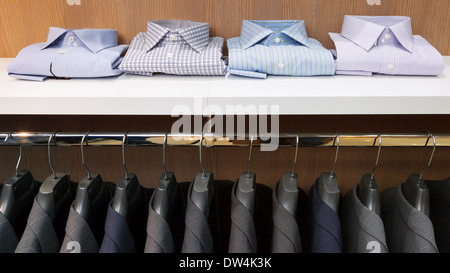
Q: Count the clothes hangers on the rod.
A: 11